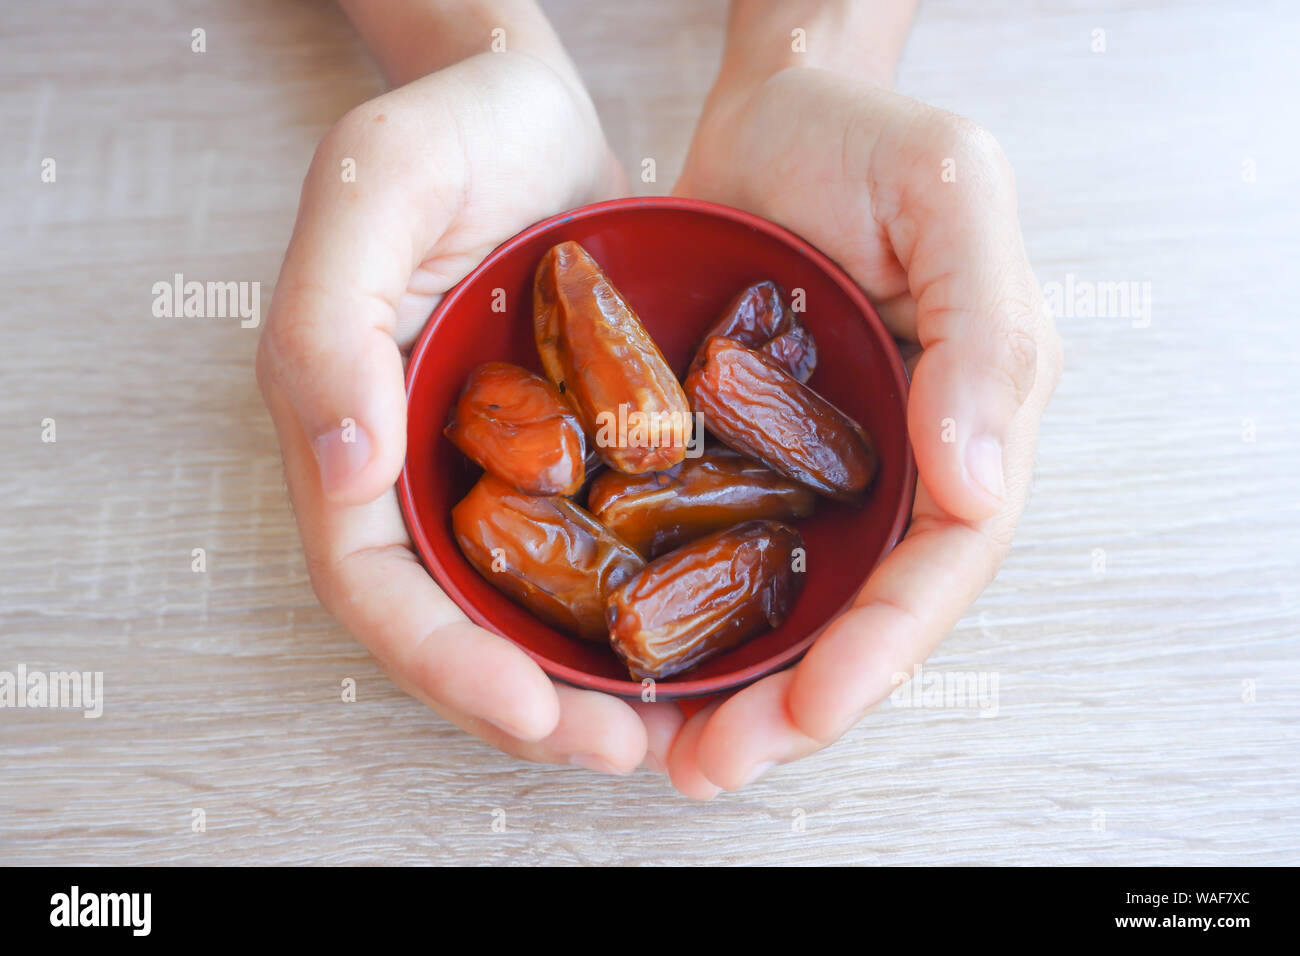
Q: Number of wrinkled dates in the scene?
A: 7